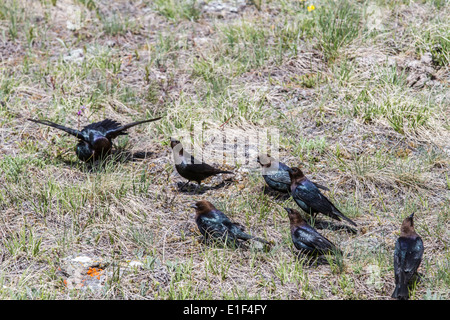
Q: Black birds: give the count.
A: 7